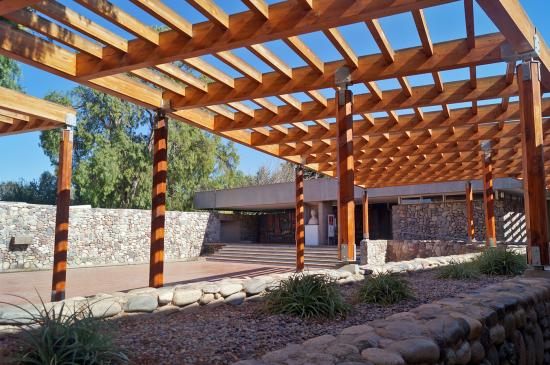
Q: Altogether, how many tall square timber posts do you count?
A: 8